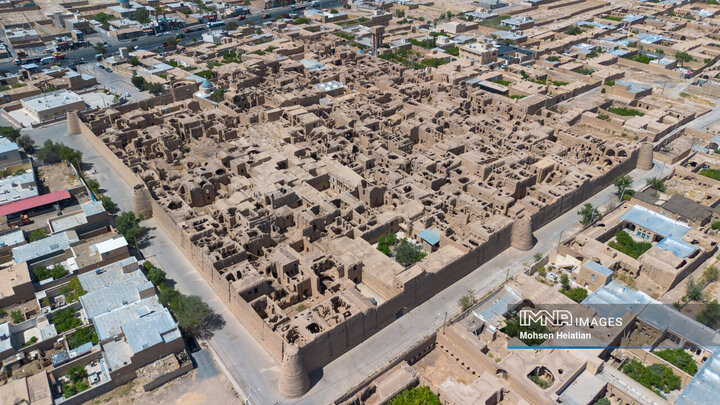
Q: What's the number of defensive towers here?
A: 5